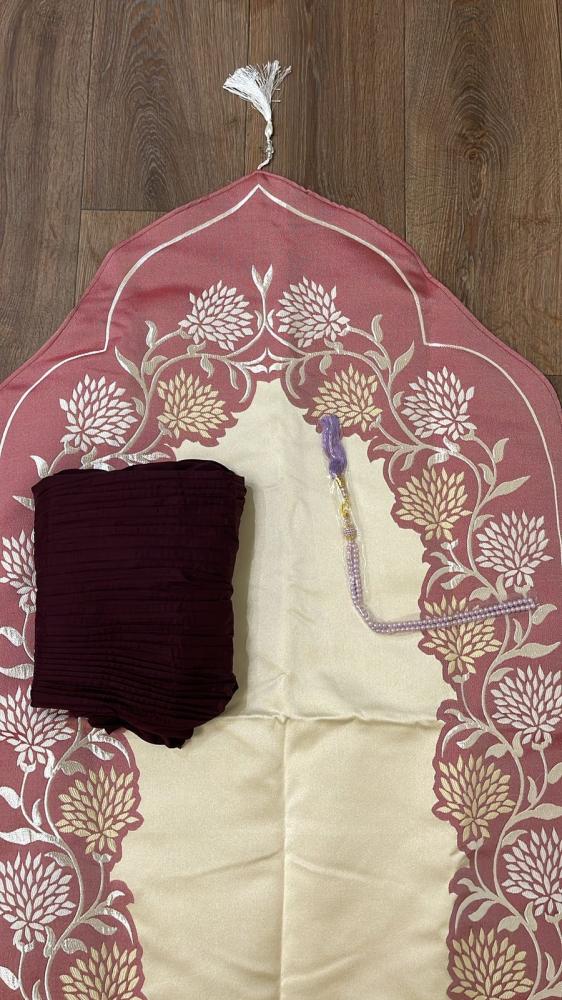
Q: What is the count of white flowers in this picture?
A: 10